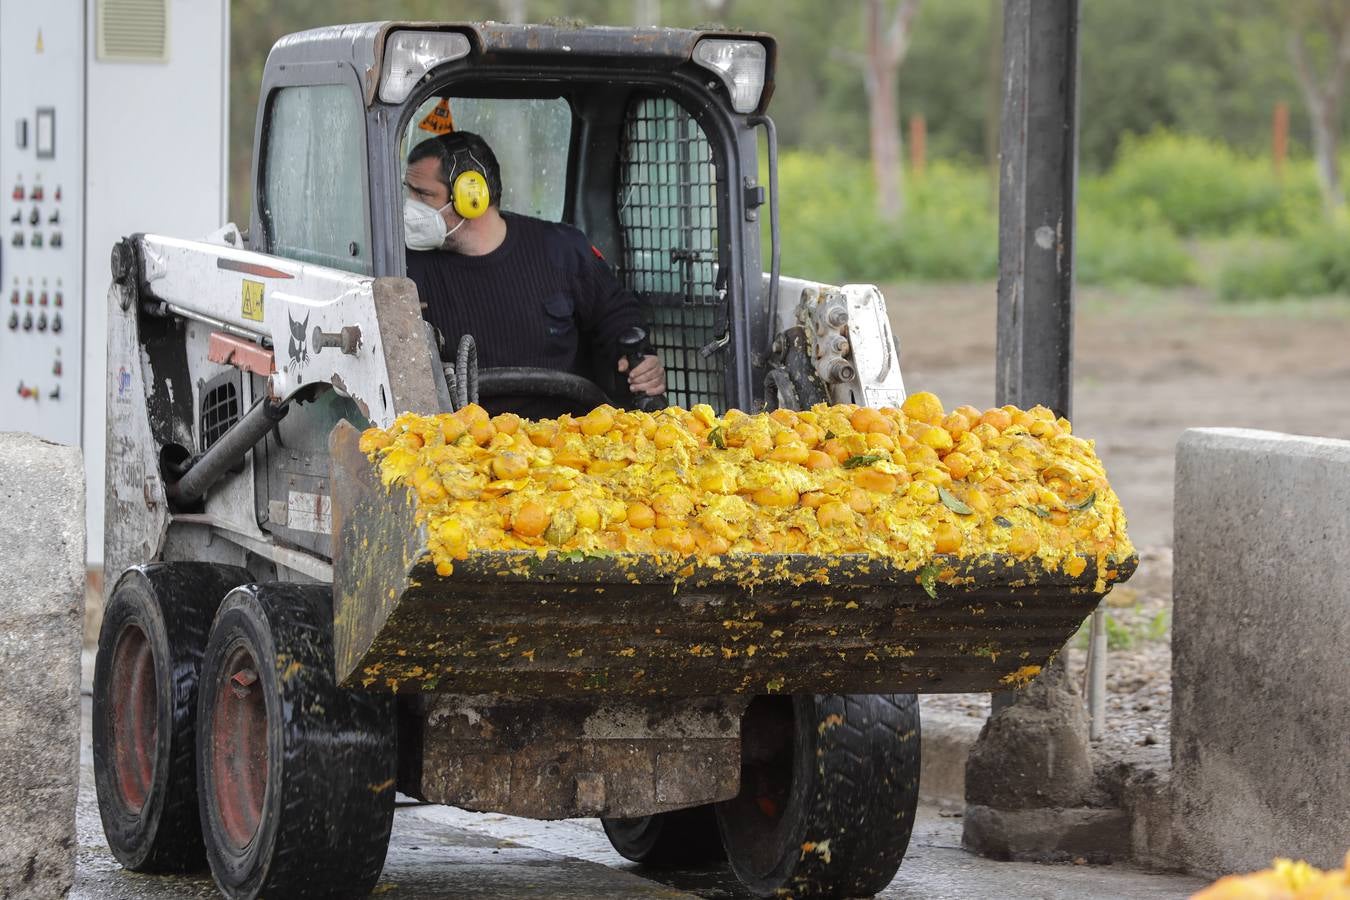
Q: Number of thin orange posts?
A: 2